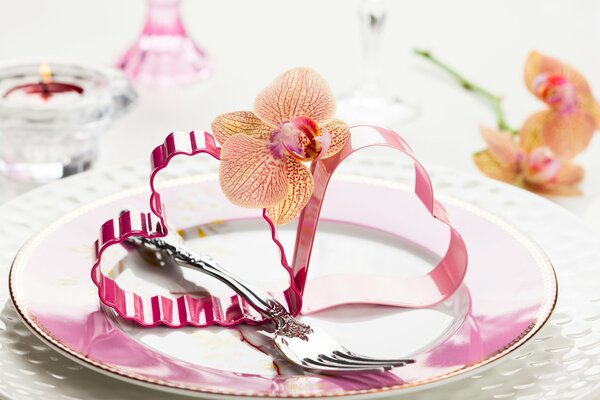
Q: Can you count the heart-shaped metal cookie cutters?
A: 2